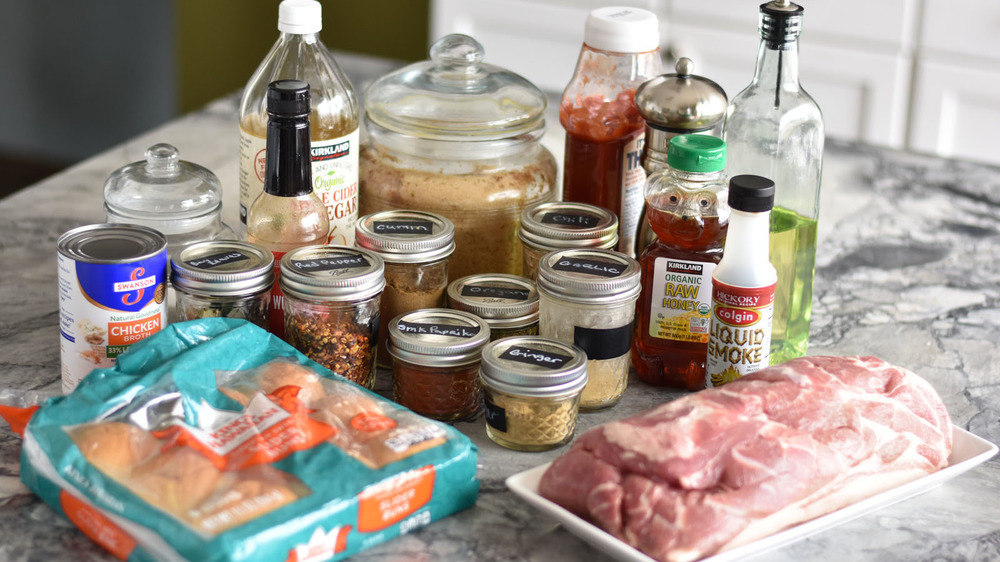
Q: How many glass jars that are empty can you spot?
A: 1